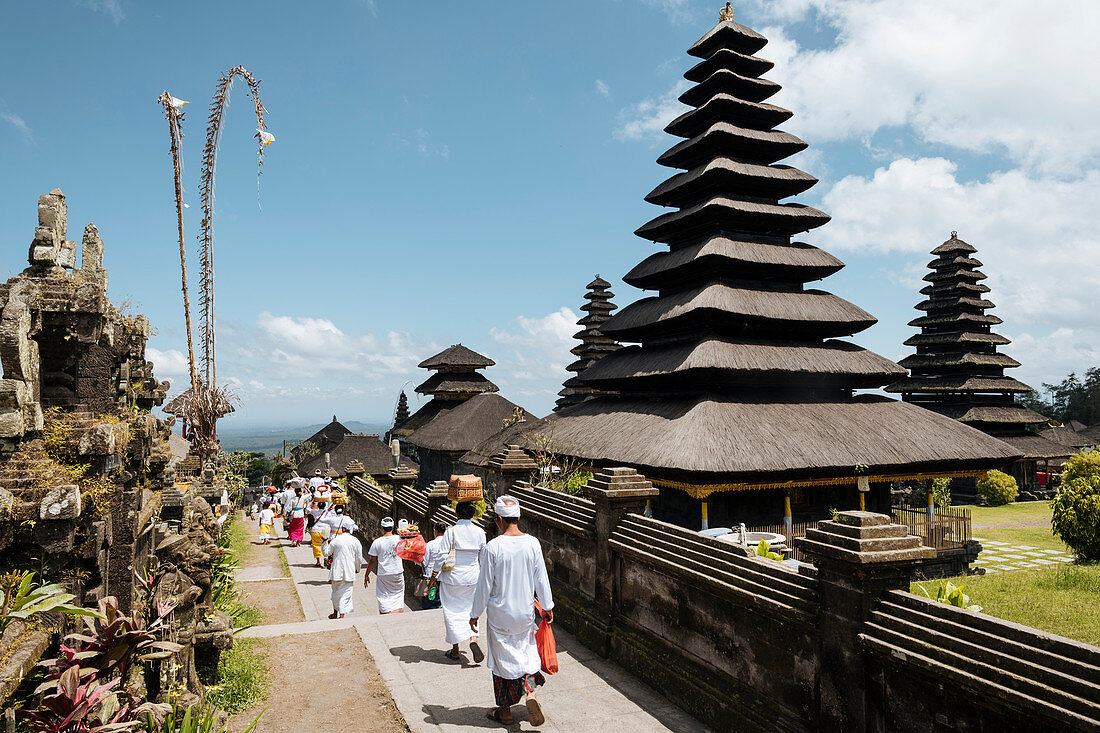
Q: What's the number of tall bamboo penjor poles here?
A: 2